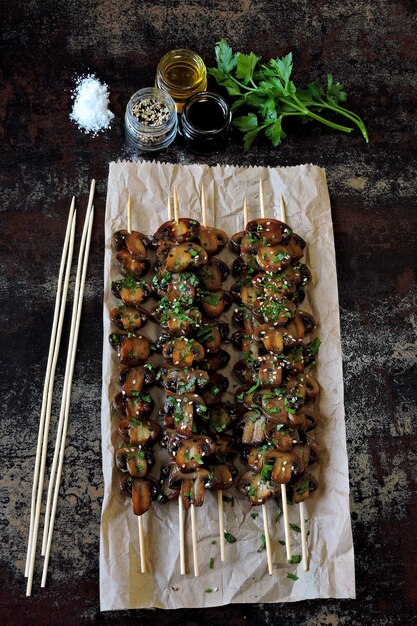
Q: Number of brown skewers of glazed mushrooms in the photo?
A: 7